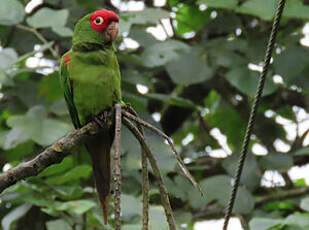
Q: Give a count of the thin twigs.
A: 4